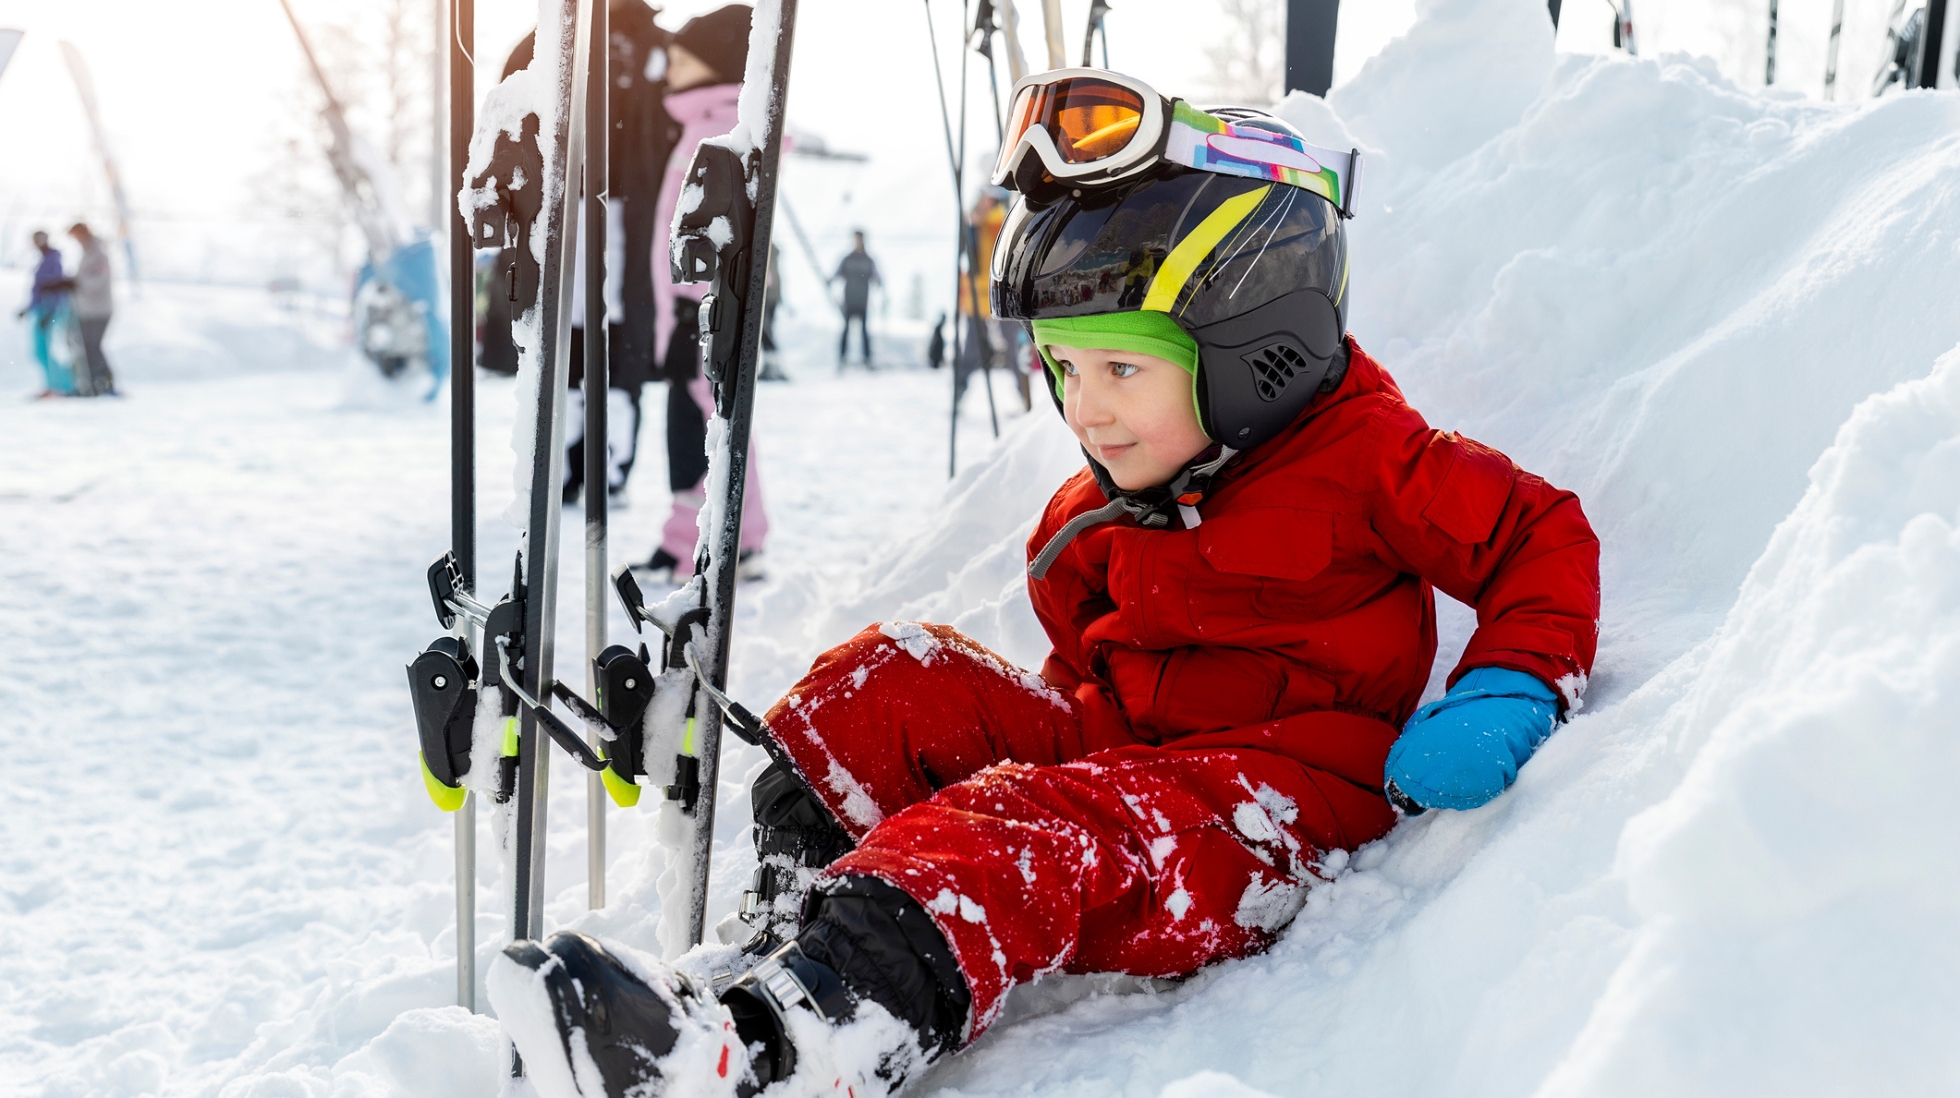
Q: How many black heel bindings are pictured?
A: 2